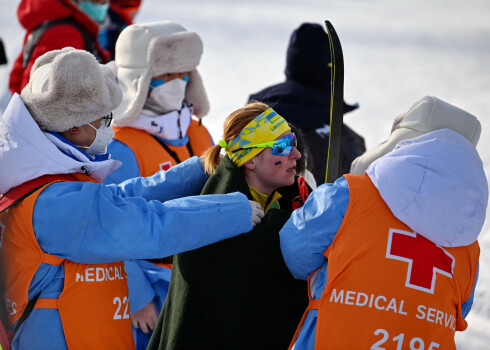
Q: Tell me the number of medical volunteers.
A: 3